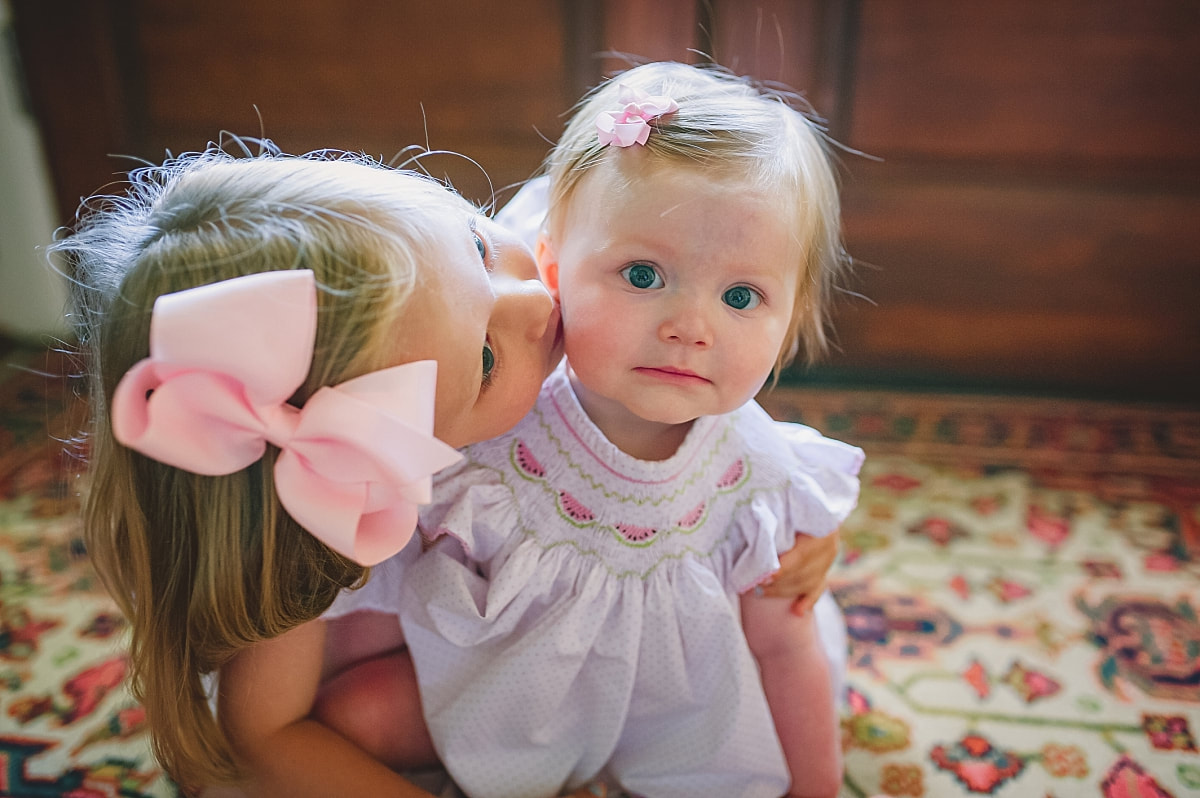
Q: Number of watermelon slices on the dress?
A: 5